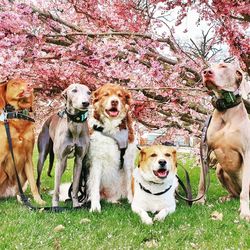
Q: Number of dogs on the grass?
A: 5